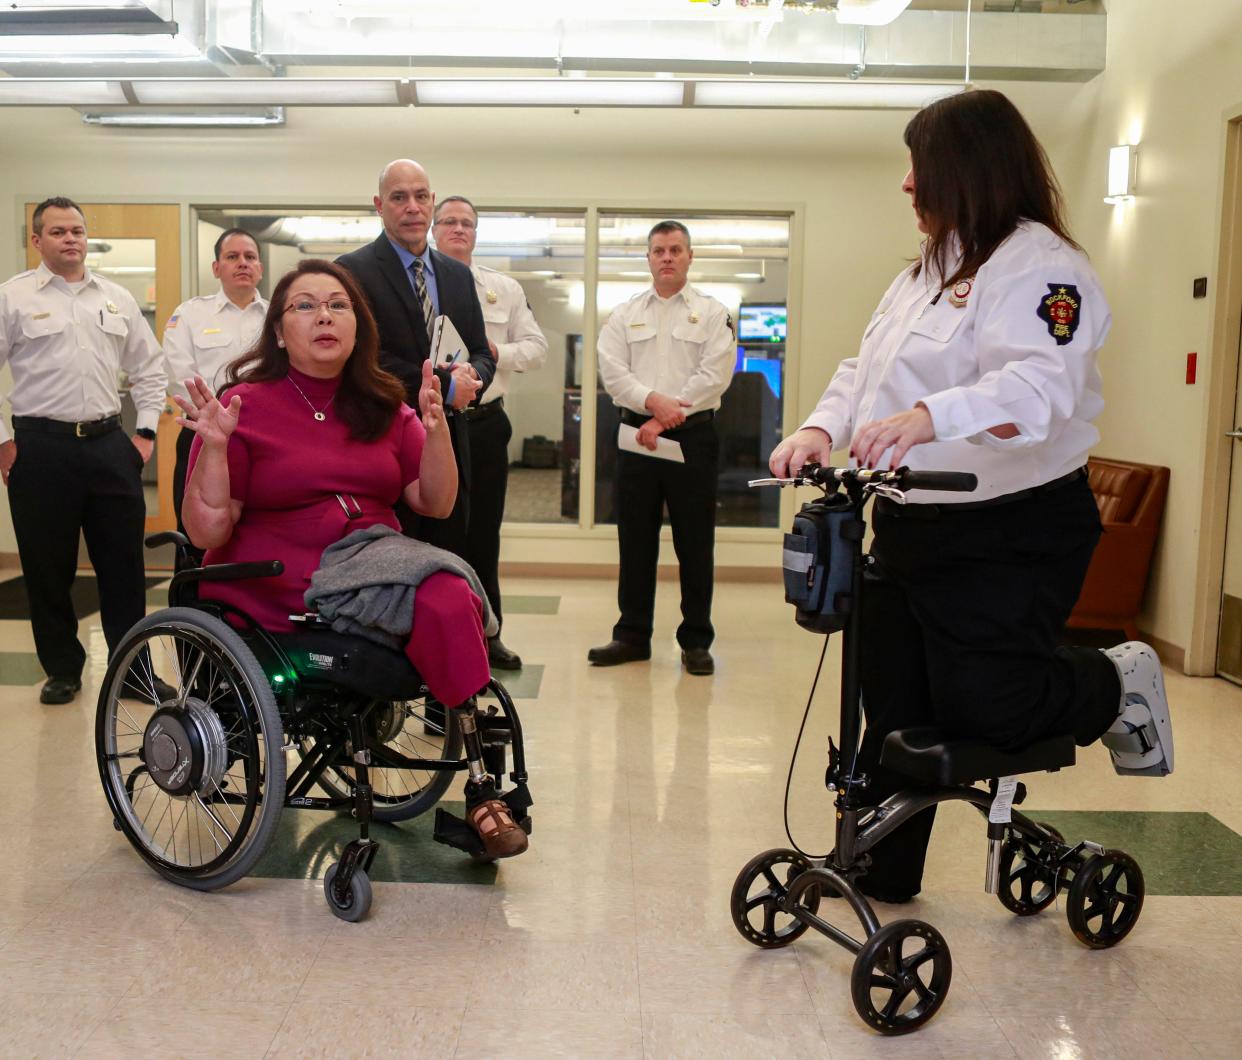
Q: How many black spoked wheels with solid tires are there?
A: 4